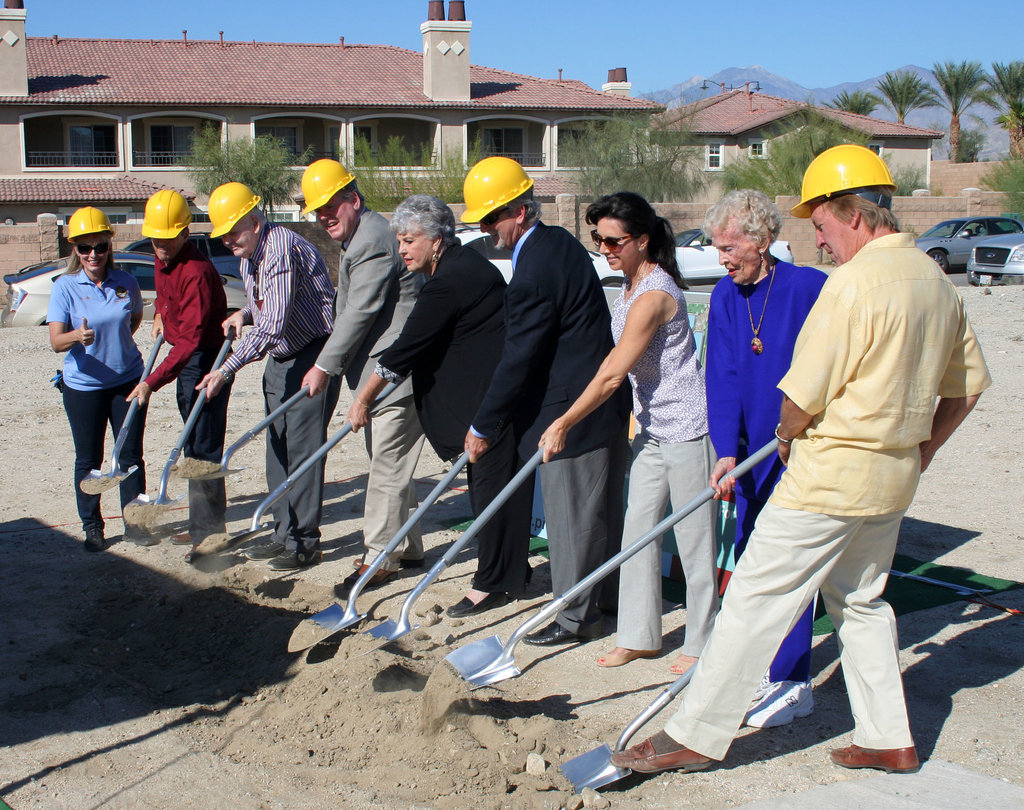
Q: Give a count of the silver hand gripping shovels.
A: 8